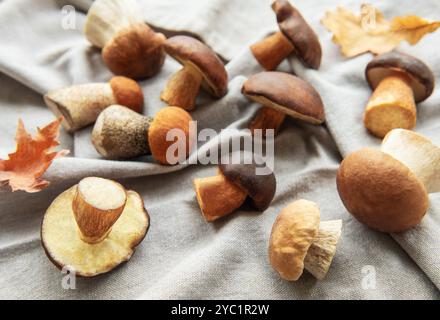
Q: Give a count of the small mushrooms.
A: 11